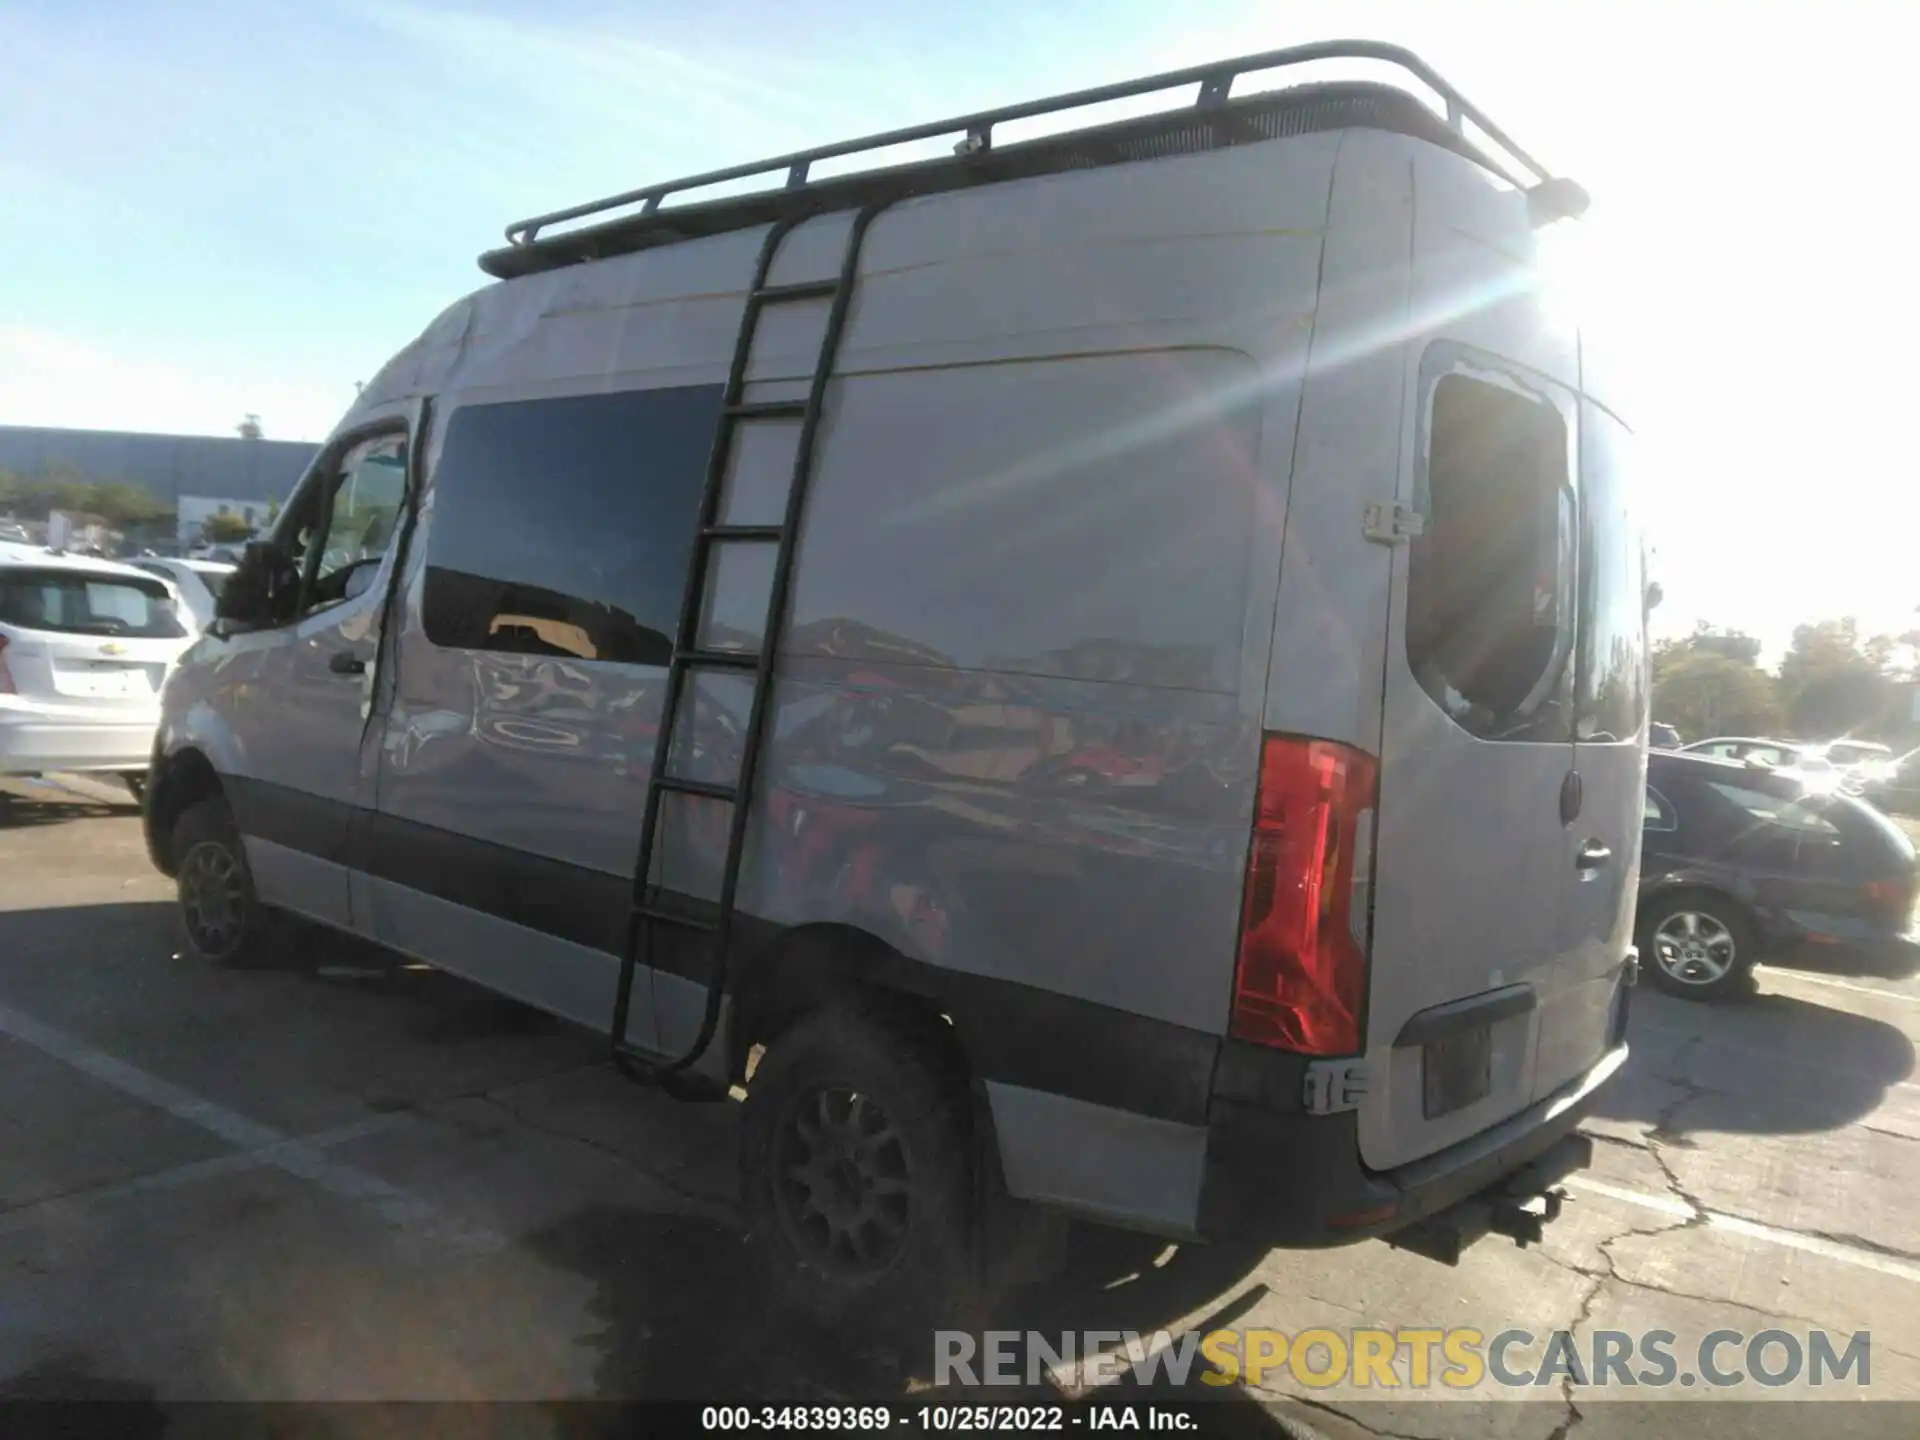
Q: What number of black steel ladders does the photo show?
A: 1